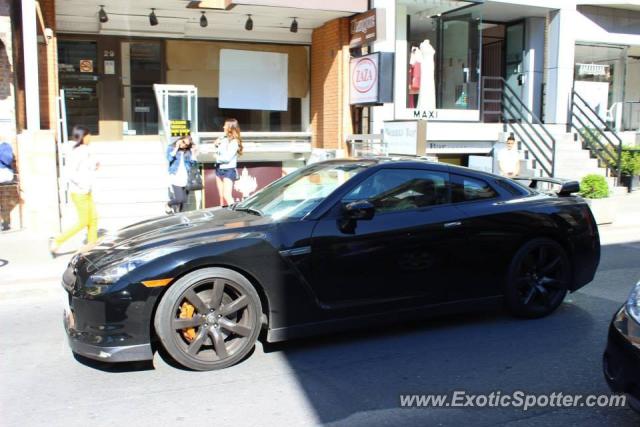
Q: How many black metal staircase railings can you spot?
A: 2